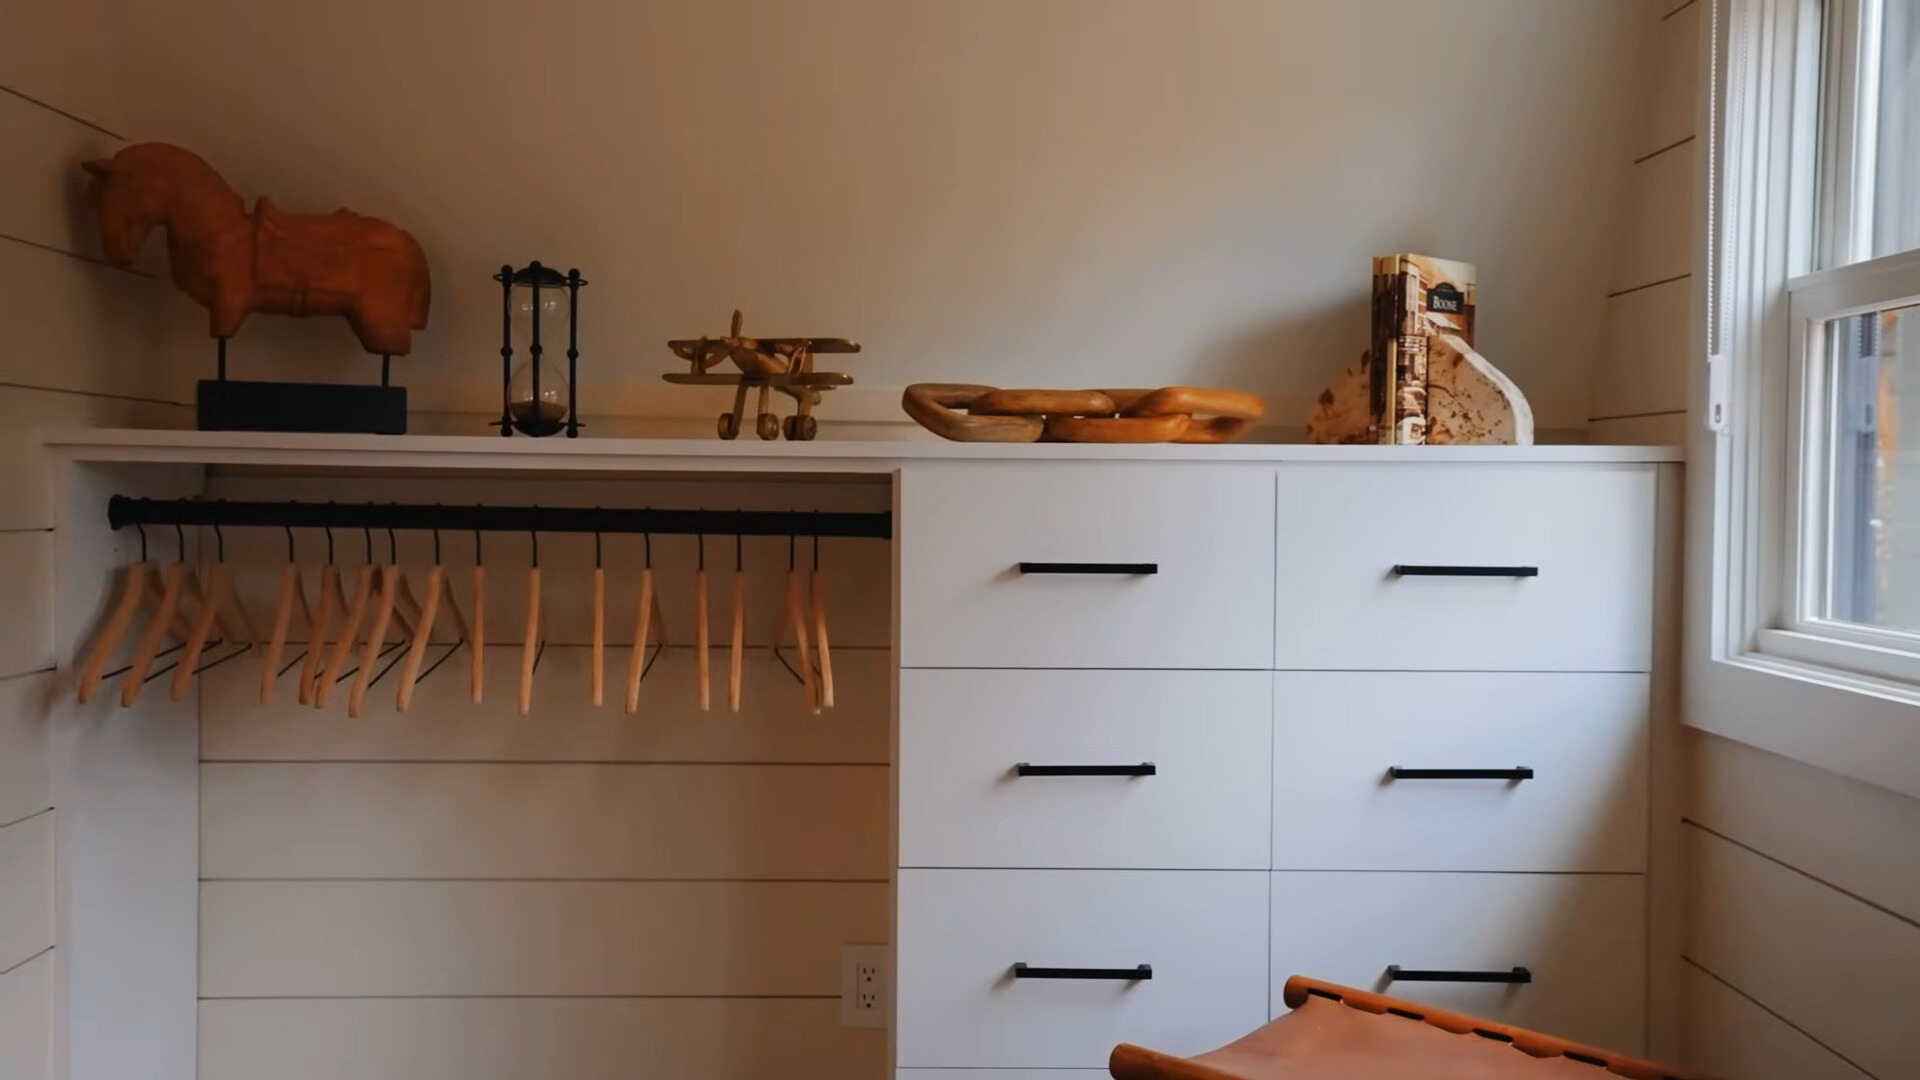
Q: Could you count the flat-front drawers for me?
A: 6